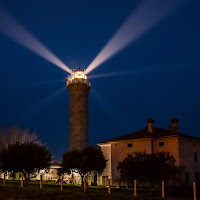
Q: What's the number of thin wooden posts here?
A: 9